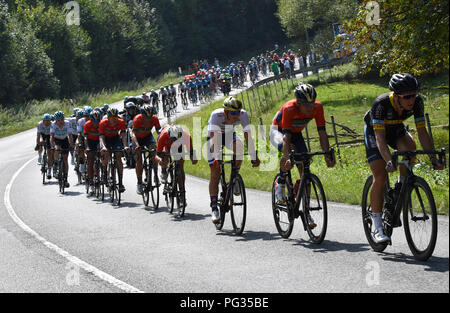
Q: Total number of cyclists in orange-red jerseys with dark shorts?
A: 5